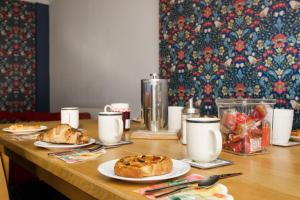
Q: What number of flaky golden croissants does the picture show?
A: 1